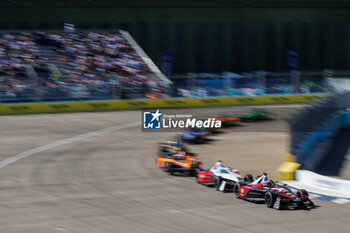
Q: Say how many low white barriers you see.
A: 1